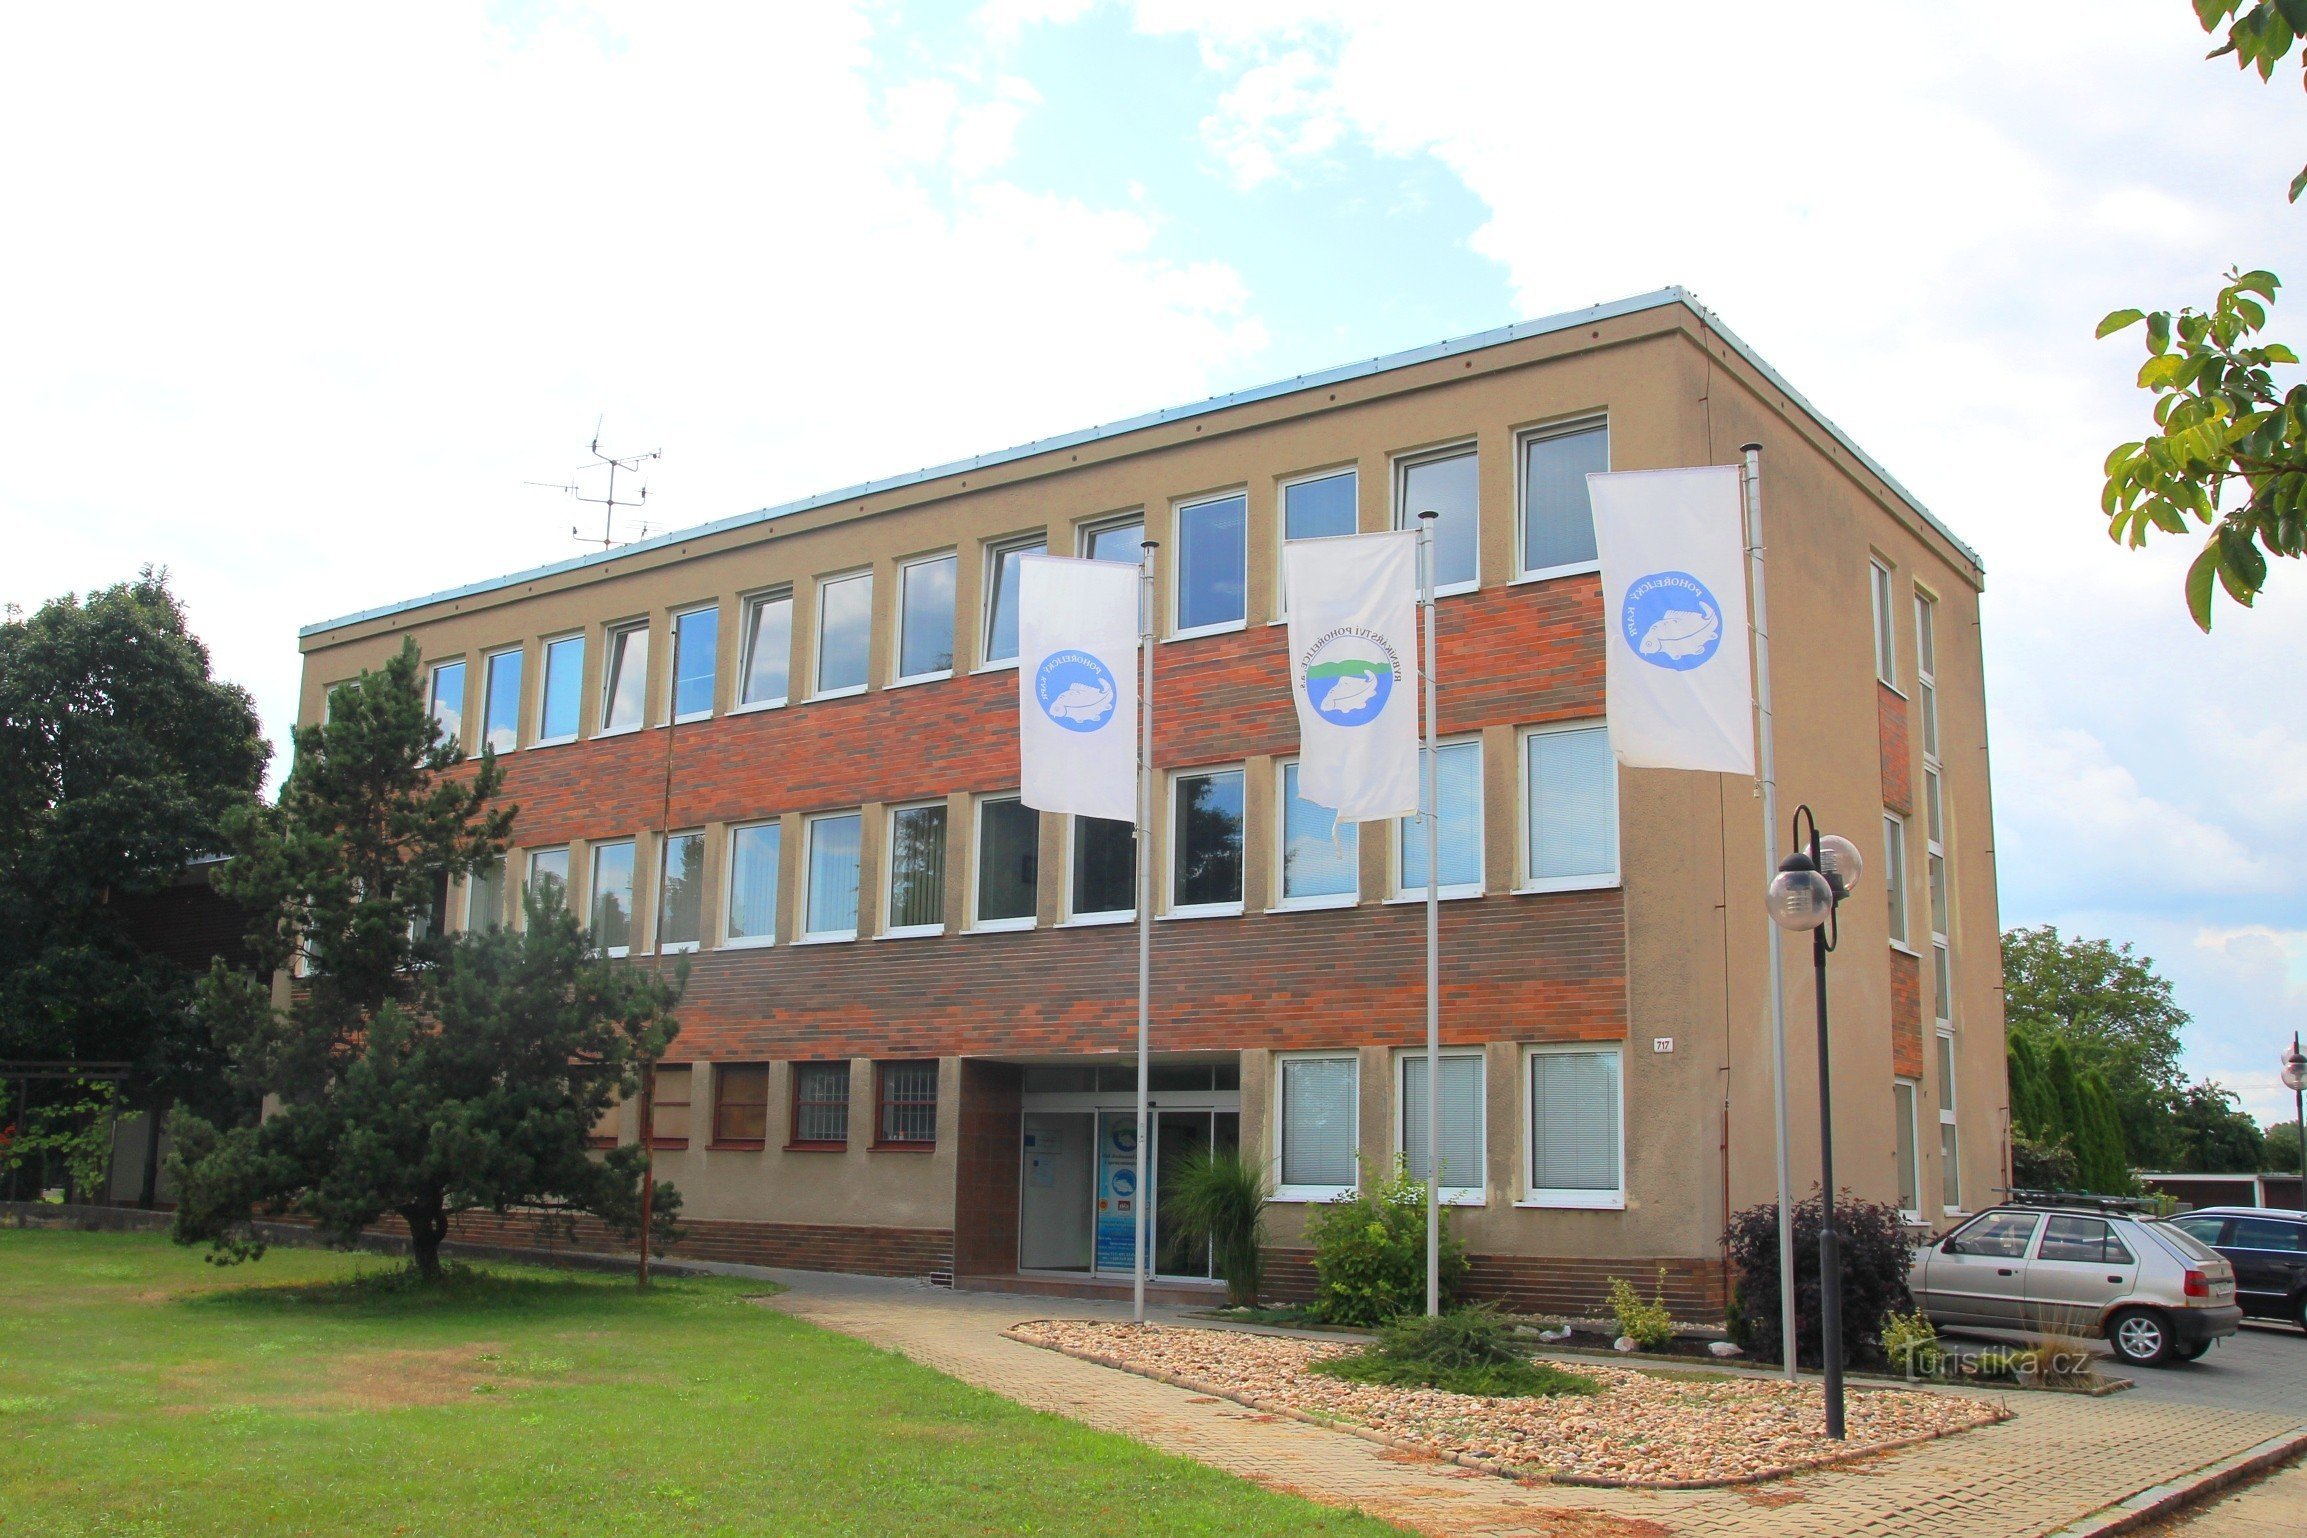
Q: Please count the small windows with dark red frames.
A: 5